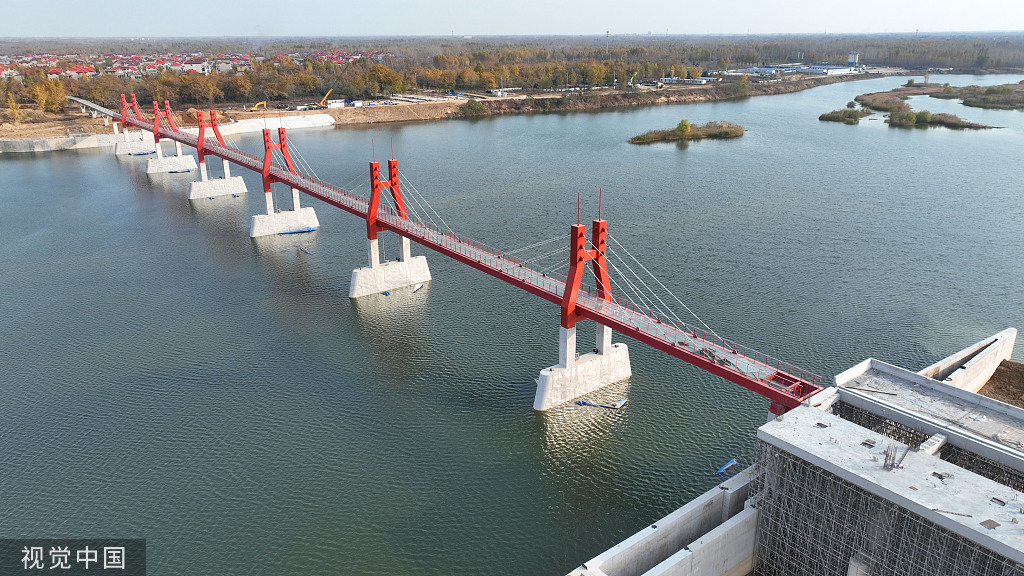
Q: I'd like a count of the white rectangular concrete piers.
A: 6